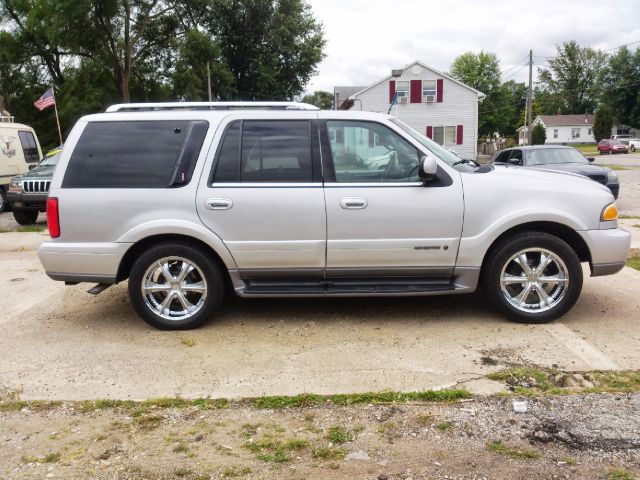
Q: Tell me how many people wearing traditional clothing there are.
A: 0